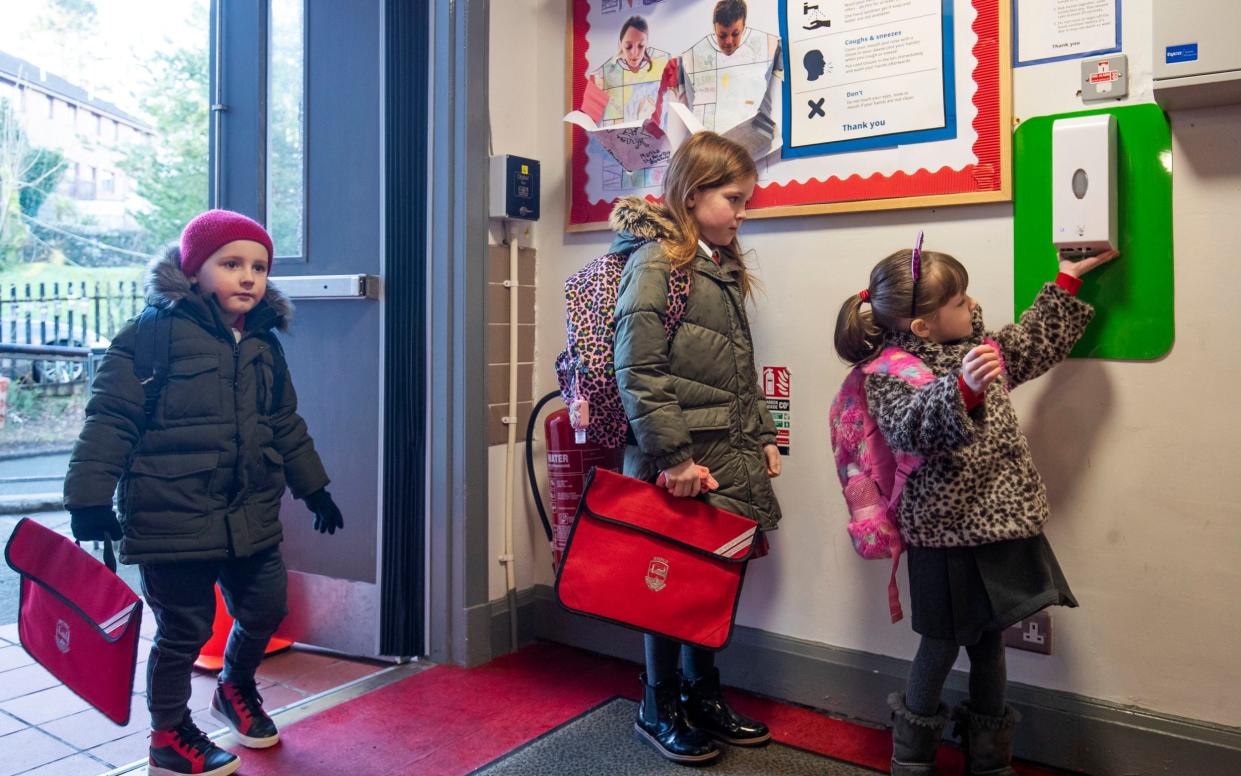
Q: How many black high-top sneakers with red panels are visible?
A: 2